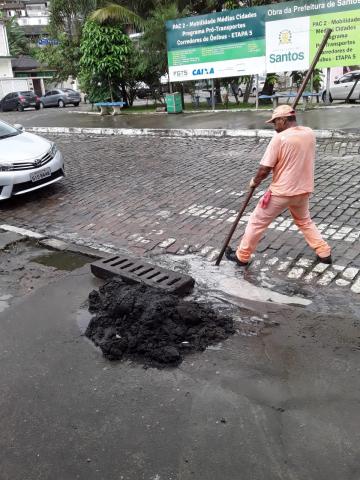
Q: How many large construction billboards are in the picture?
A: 2